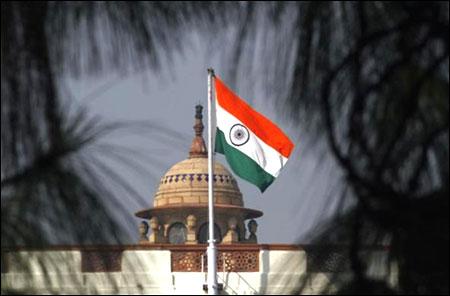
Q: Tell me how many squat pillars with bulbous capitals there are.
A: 5